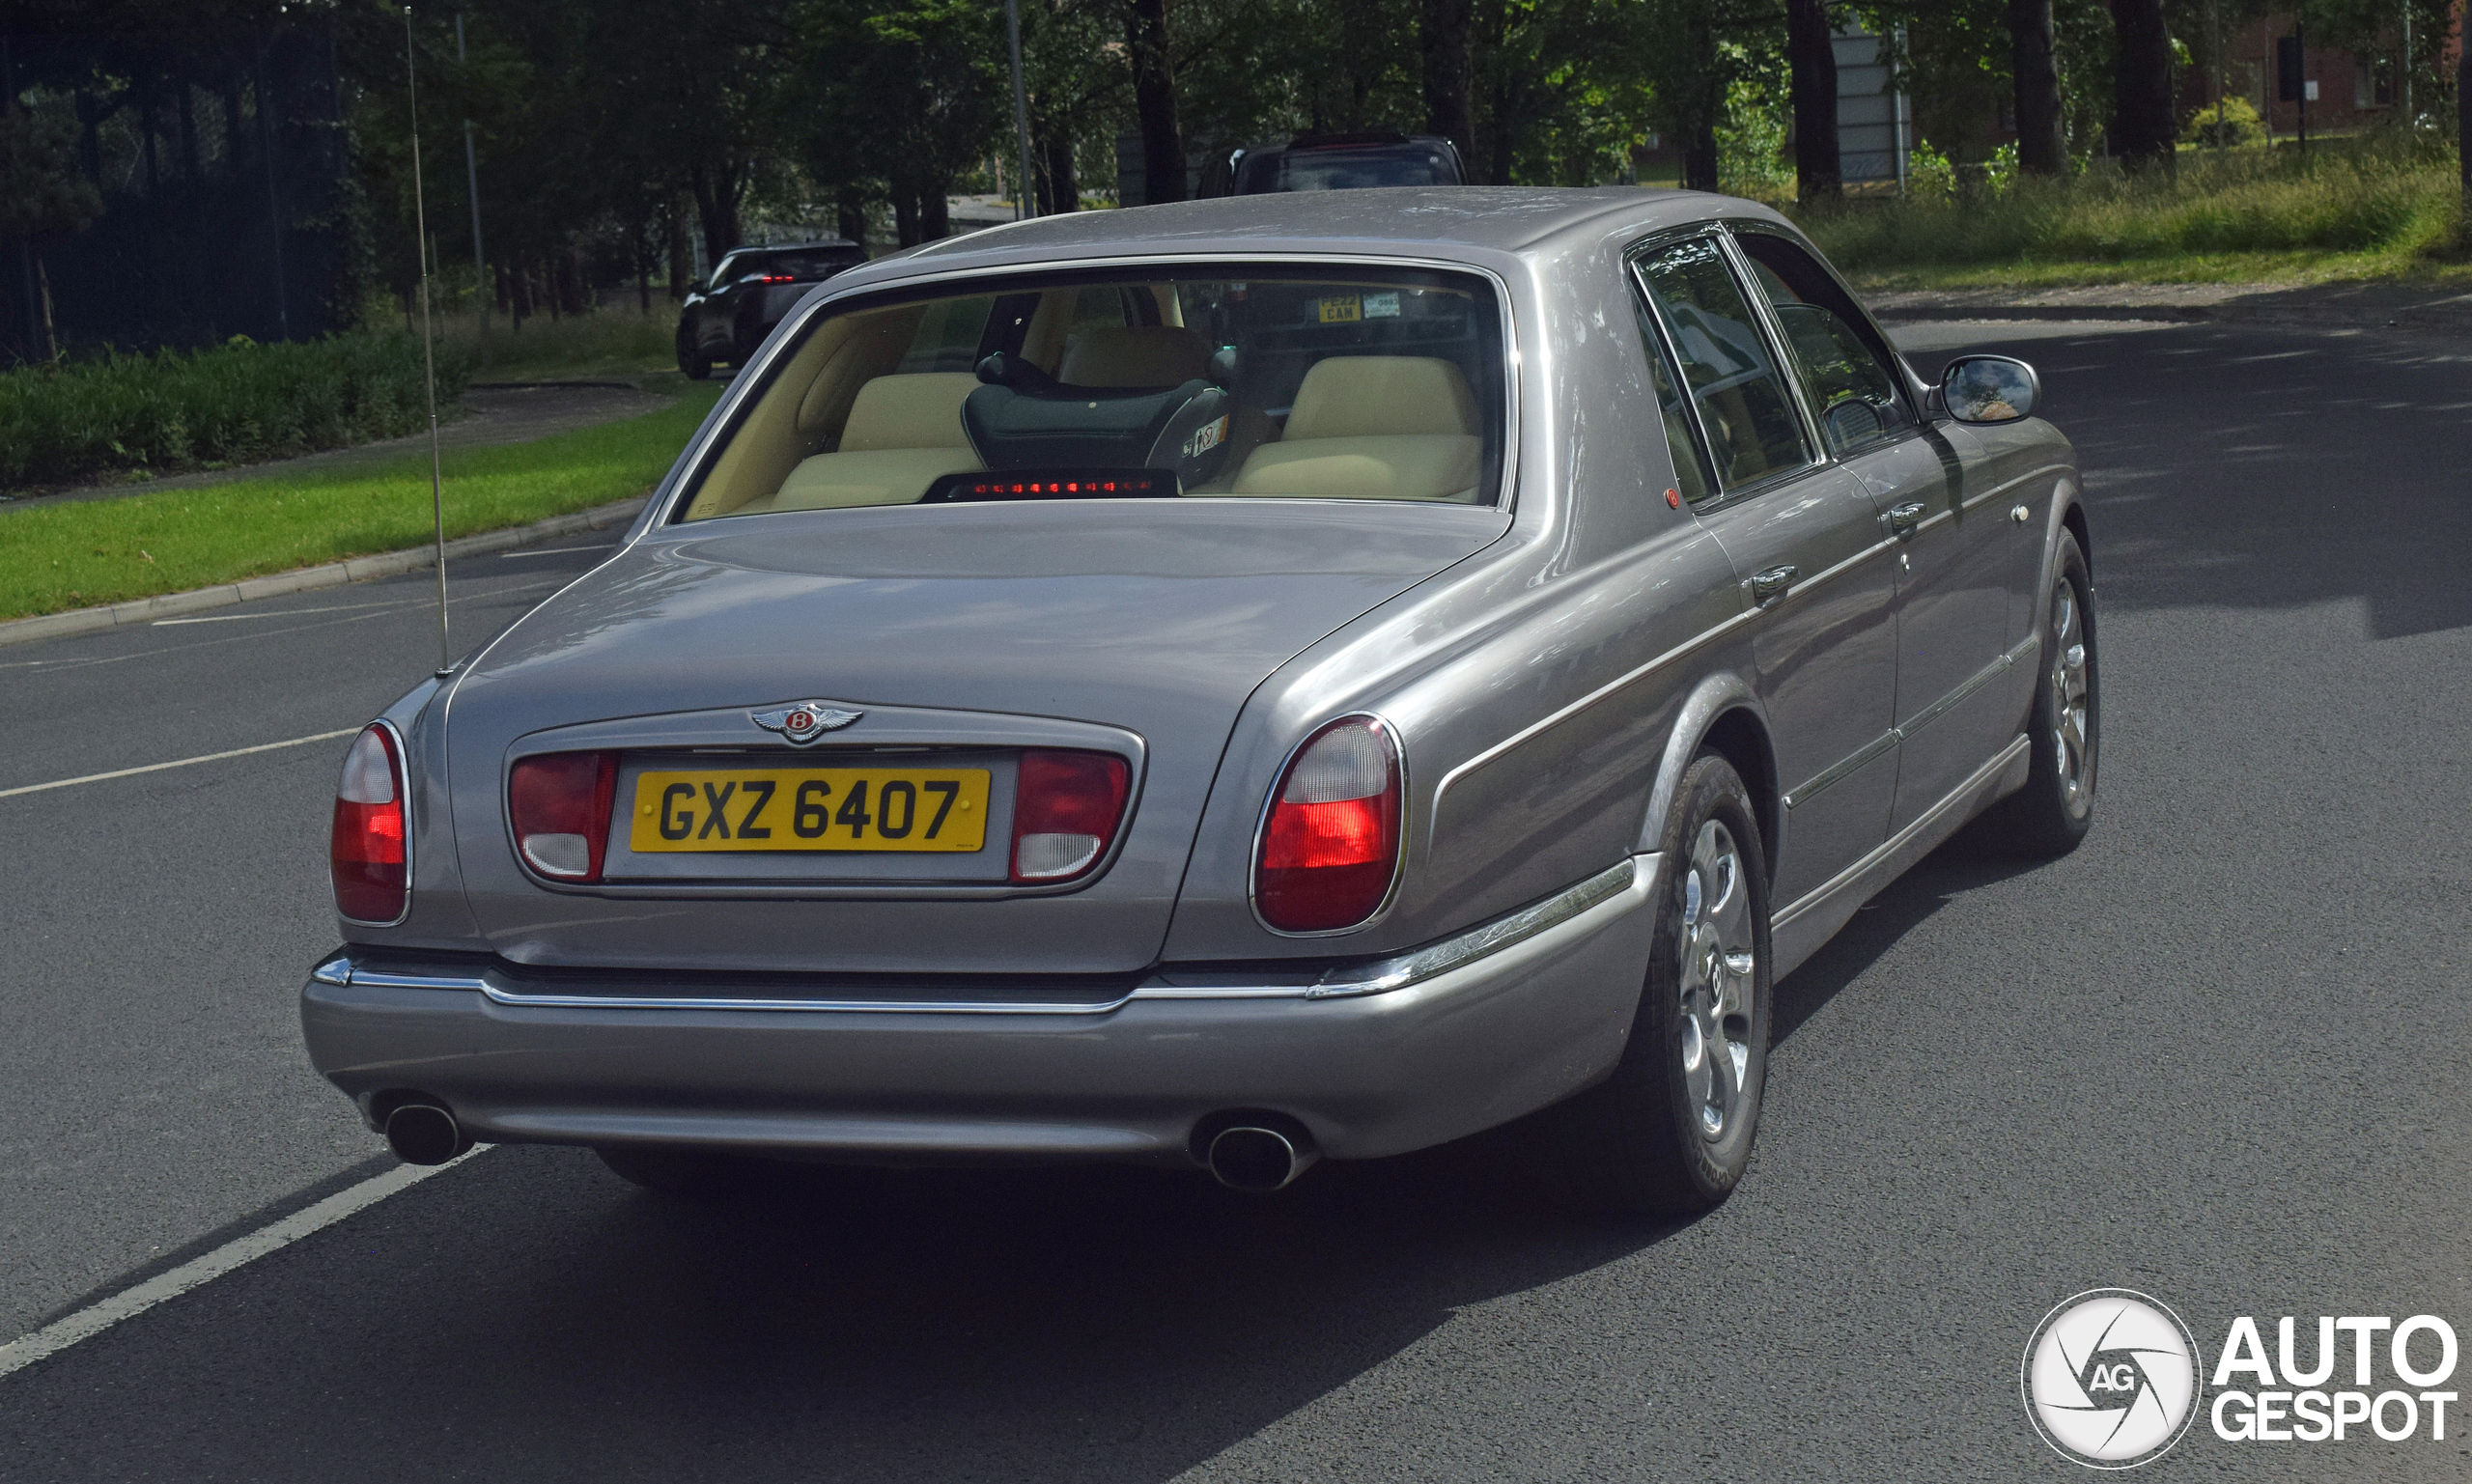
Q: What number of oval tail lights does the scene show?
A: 2